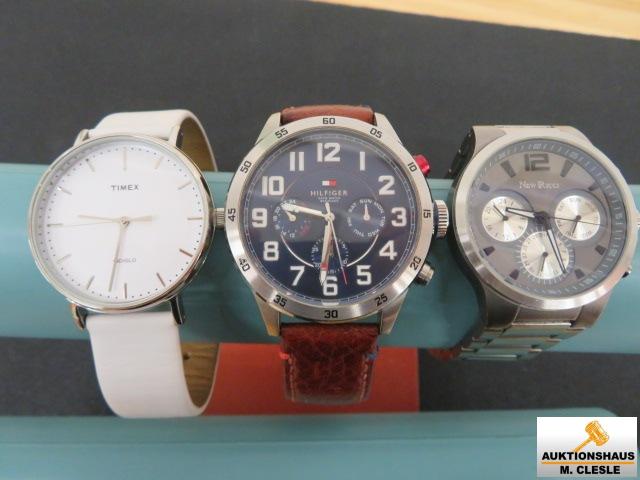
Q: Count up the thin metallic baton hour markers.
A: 12